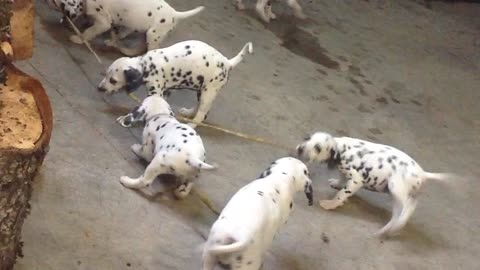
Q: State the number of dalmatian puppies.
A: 6